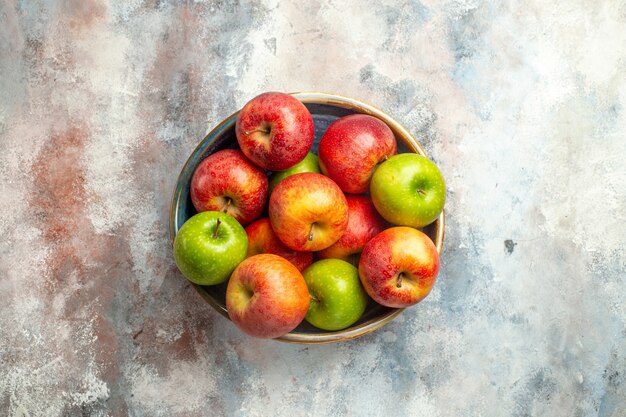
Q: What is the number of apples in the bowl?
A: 12